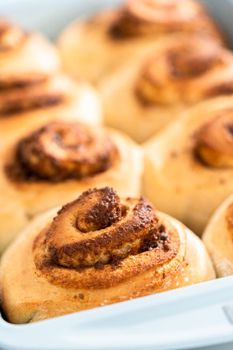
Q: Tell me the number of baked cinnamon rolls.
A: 8